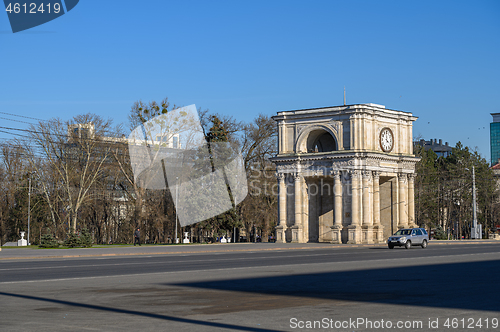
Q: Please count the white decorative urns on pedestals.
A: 2